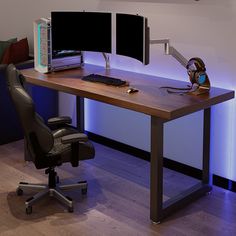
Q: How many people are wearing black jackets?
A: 0